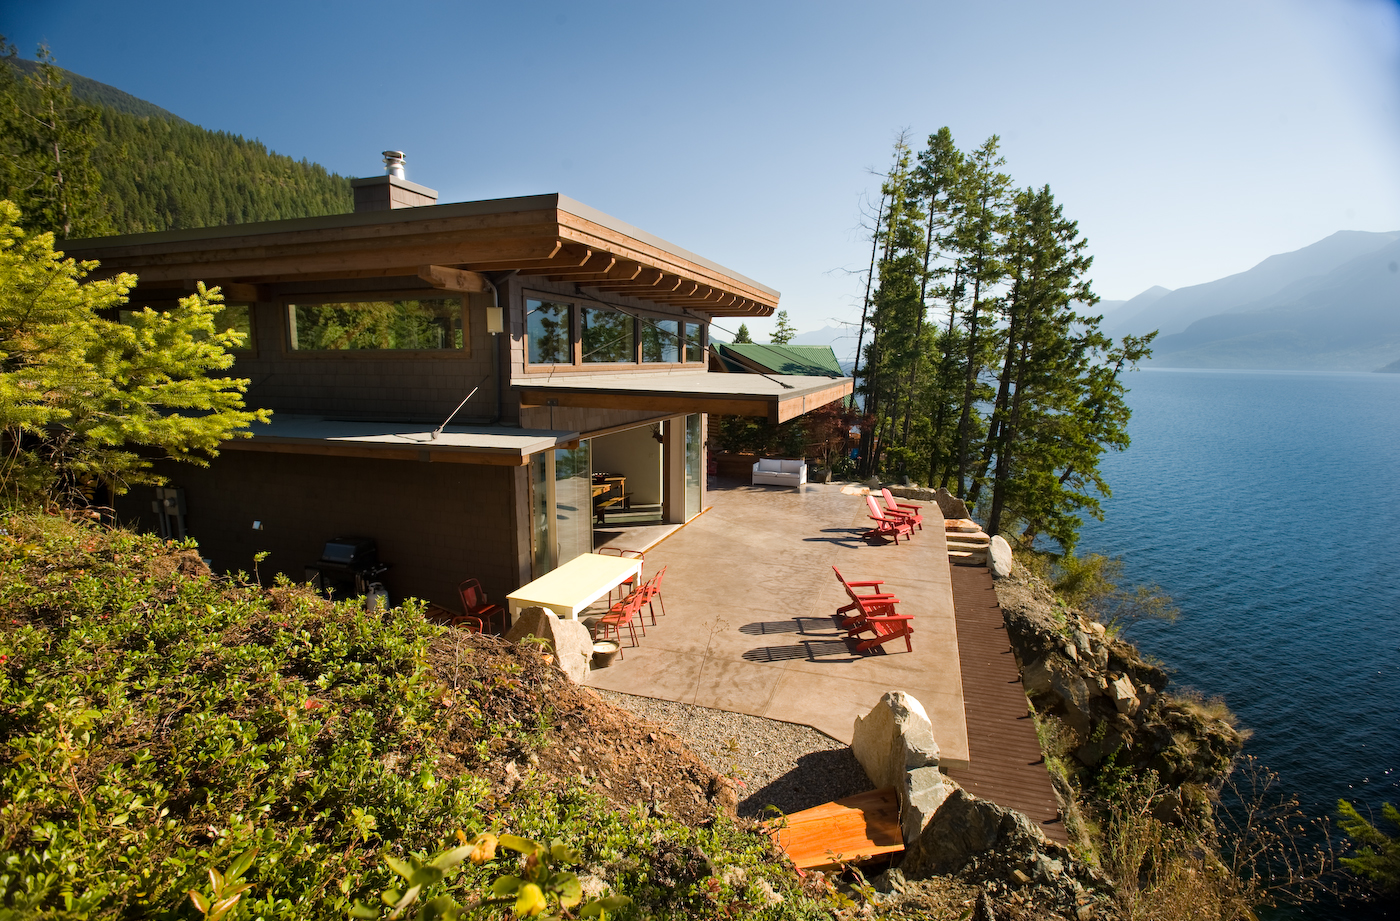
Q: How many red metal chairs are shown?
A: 8